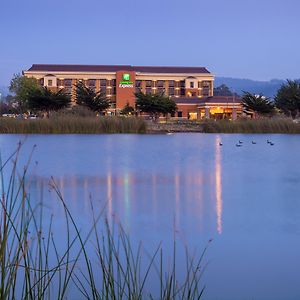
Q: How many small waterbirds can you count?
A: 6